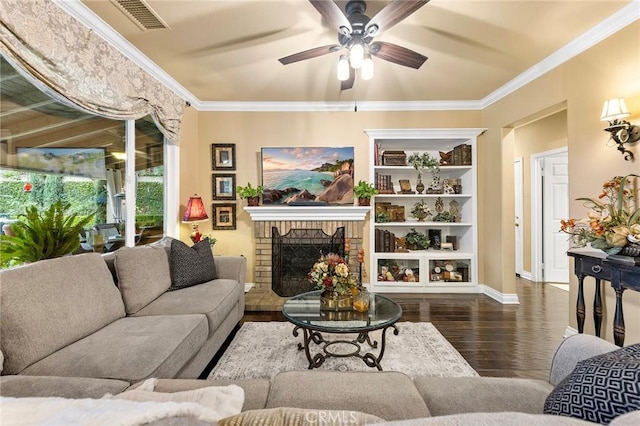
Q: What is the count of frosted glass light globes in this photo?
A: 3